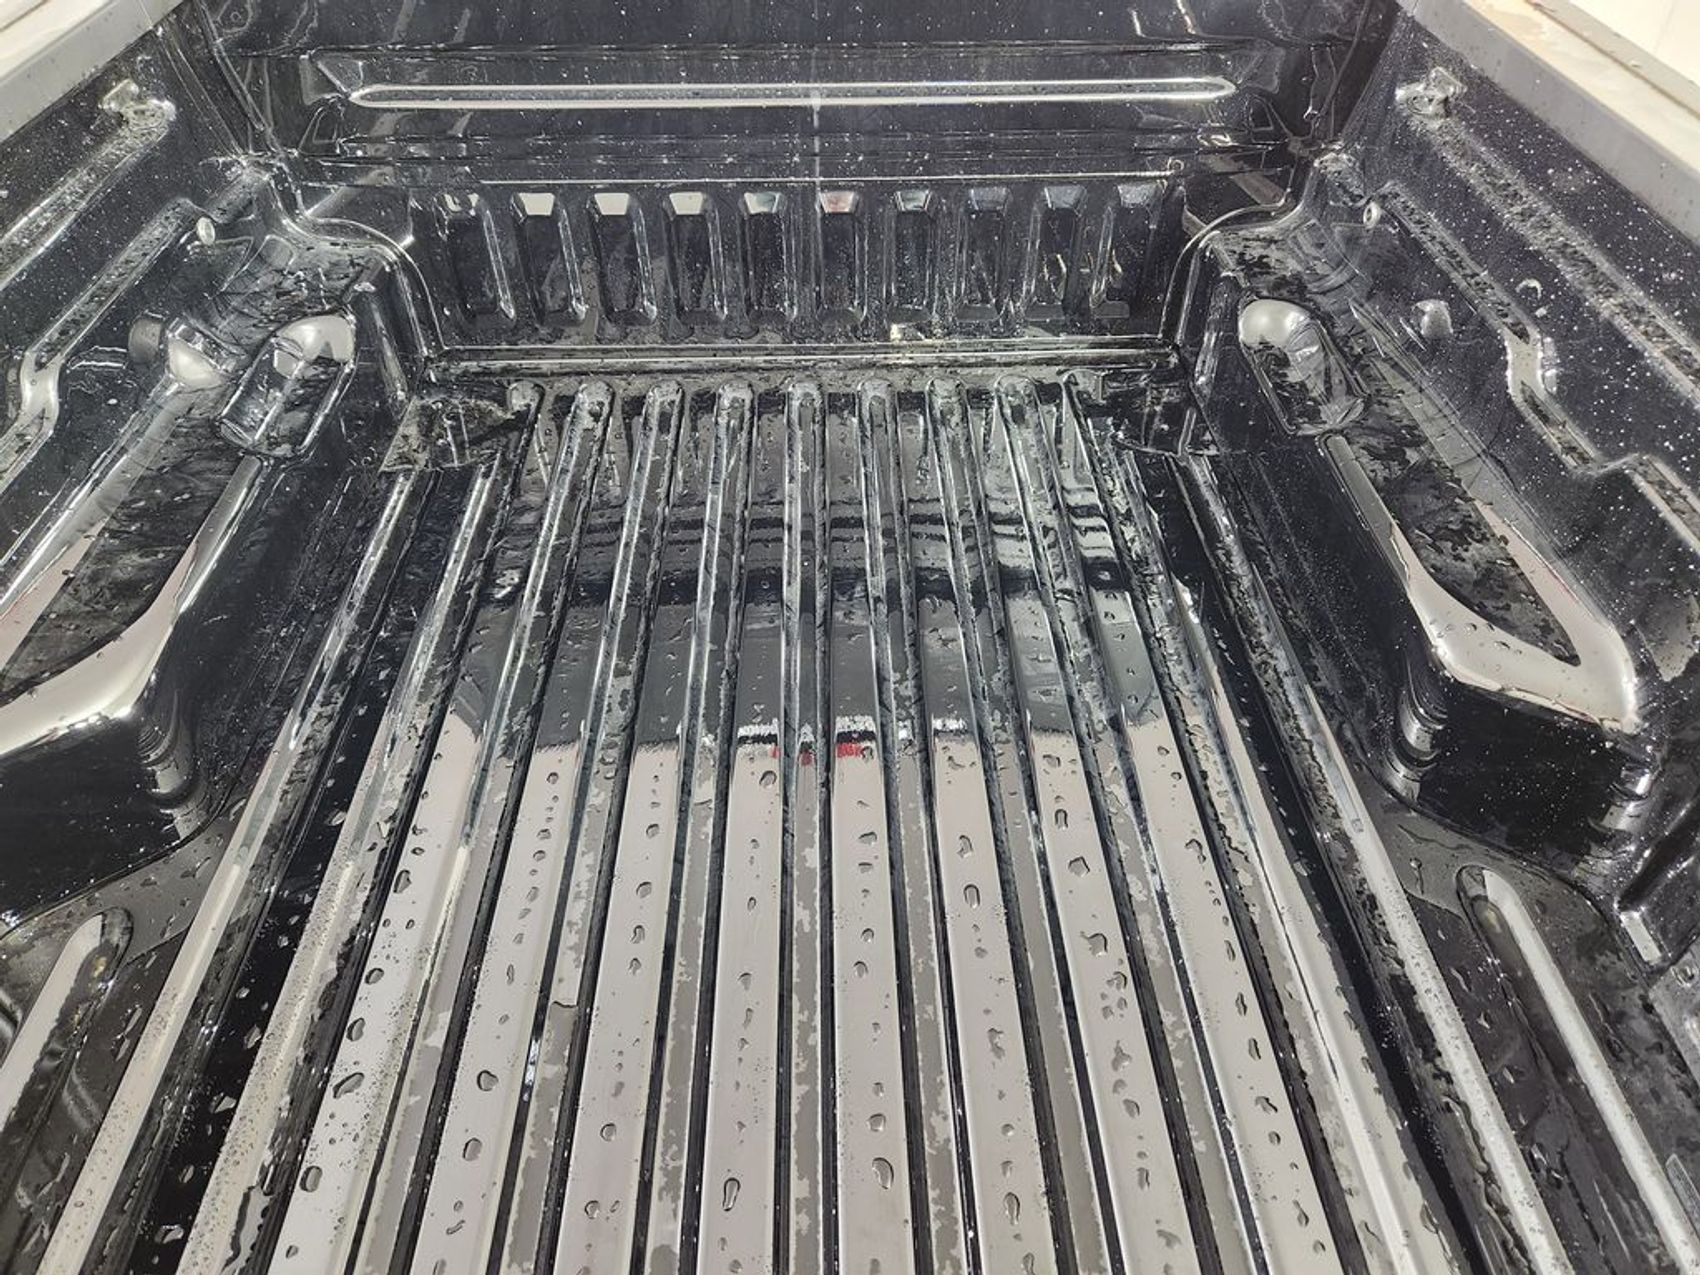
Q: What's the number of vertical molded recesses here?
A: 10